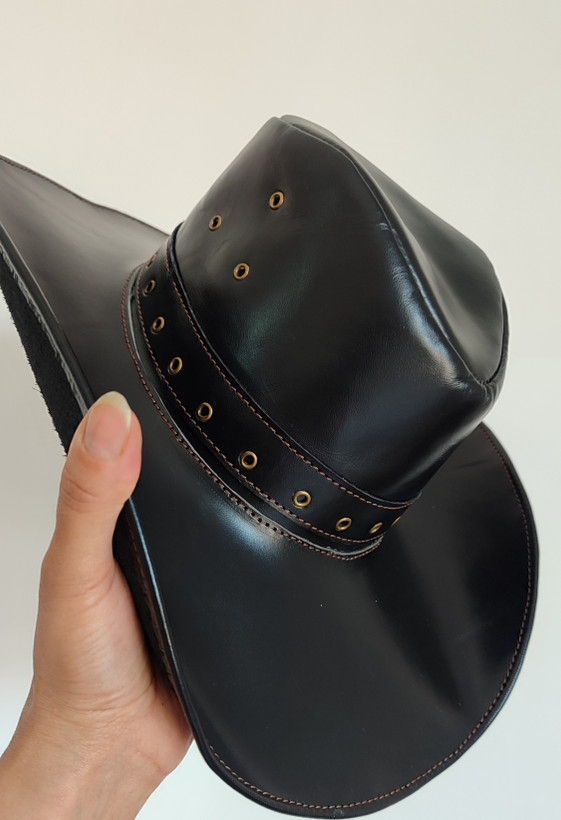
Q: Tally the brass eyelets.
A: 13